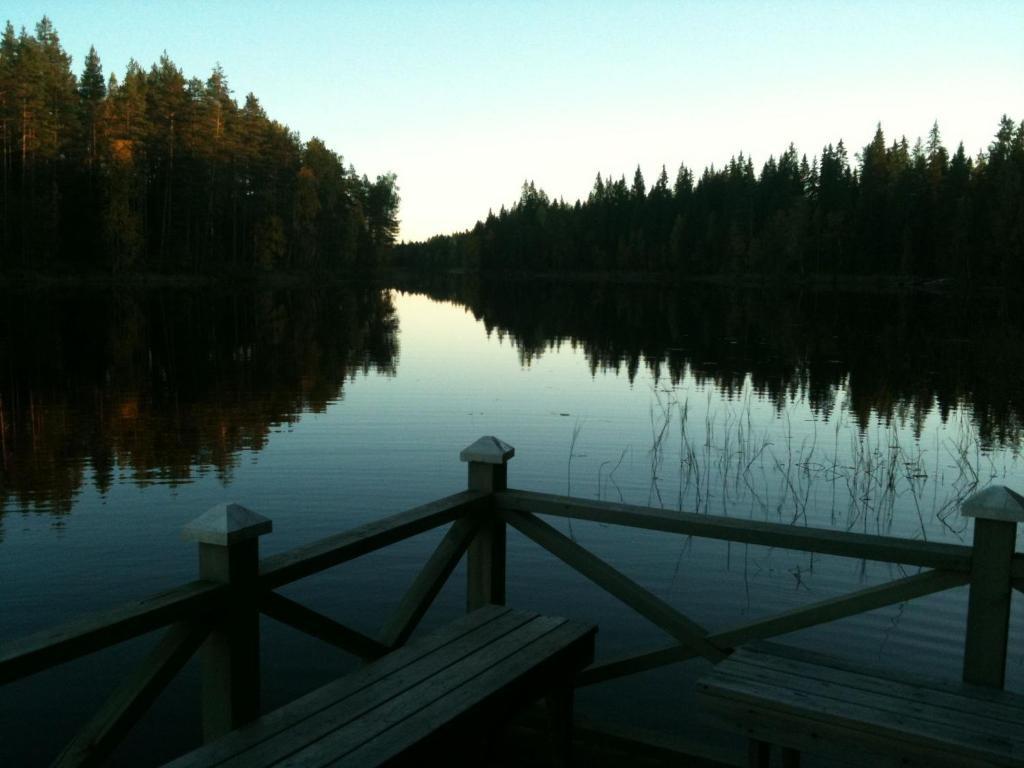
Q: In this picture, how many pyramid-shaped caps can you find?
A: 3